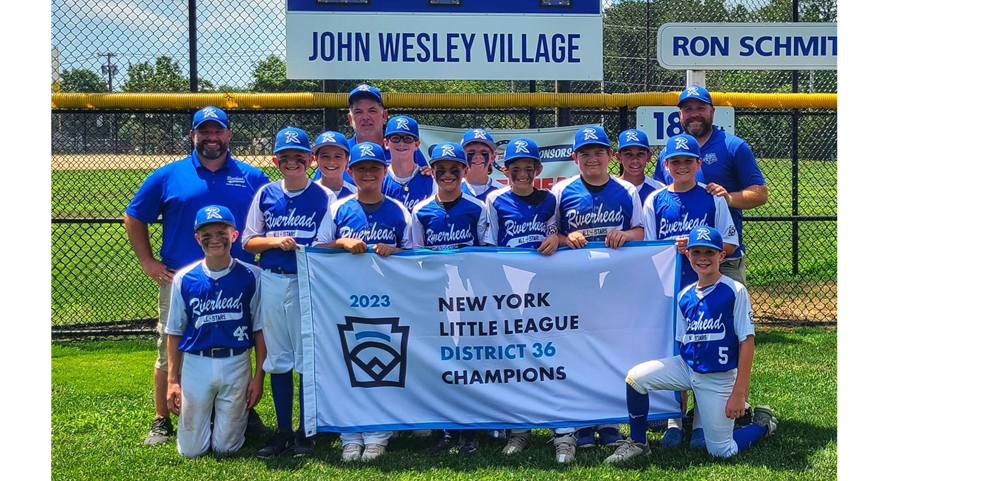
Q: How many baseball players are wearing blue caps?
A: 12